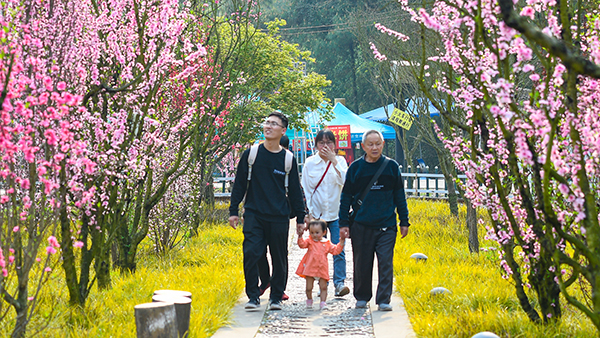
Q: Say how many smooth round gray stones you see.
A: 3